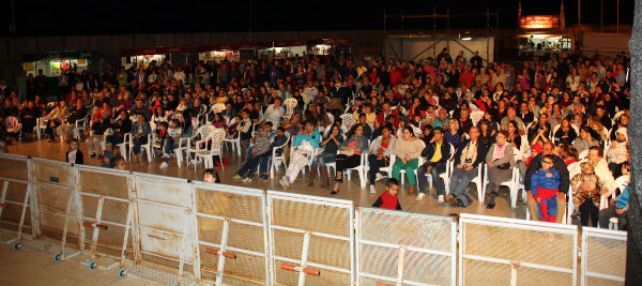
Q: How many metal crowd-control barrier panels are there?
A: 9